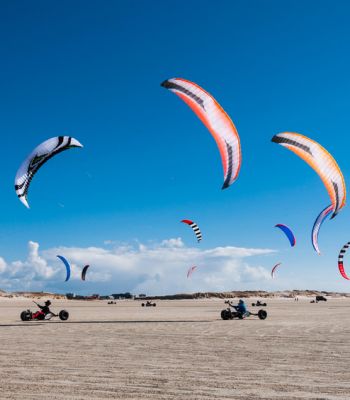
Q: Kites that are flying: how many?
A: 11